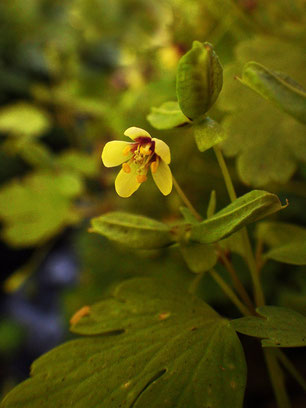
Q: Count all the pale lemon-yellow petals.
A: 5